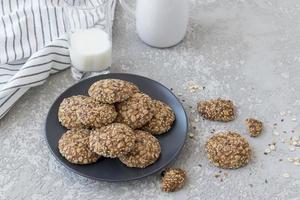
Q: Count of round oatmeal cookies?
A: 9